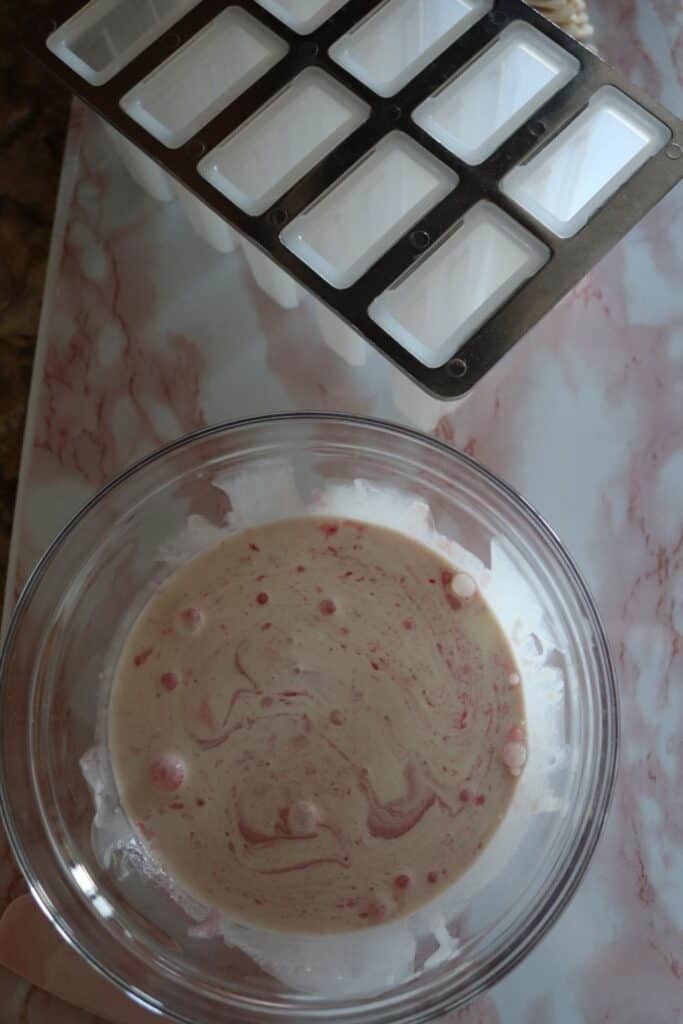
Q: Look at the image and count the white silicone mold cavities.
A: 9